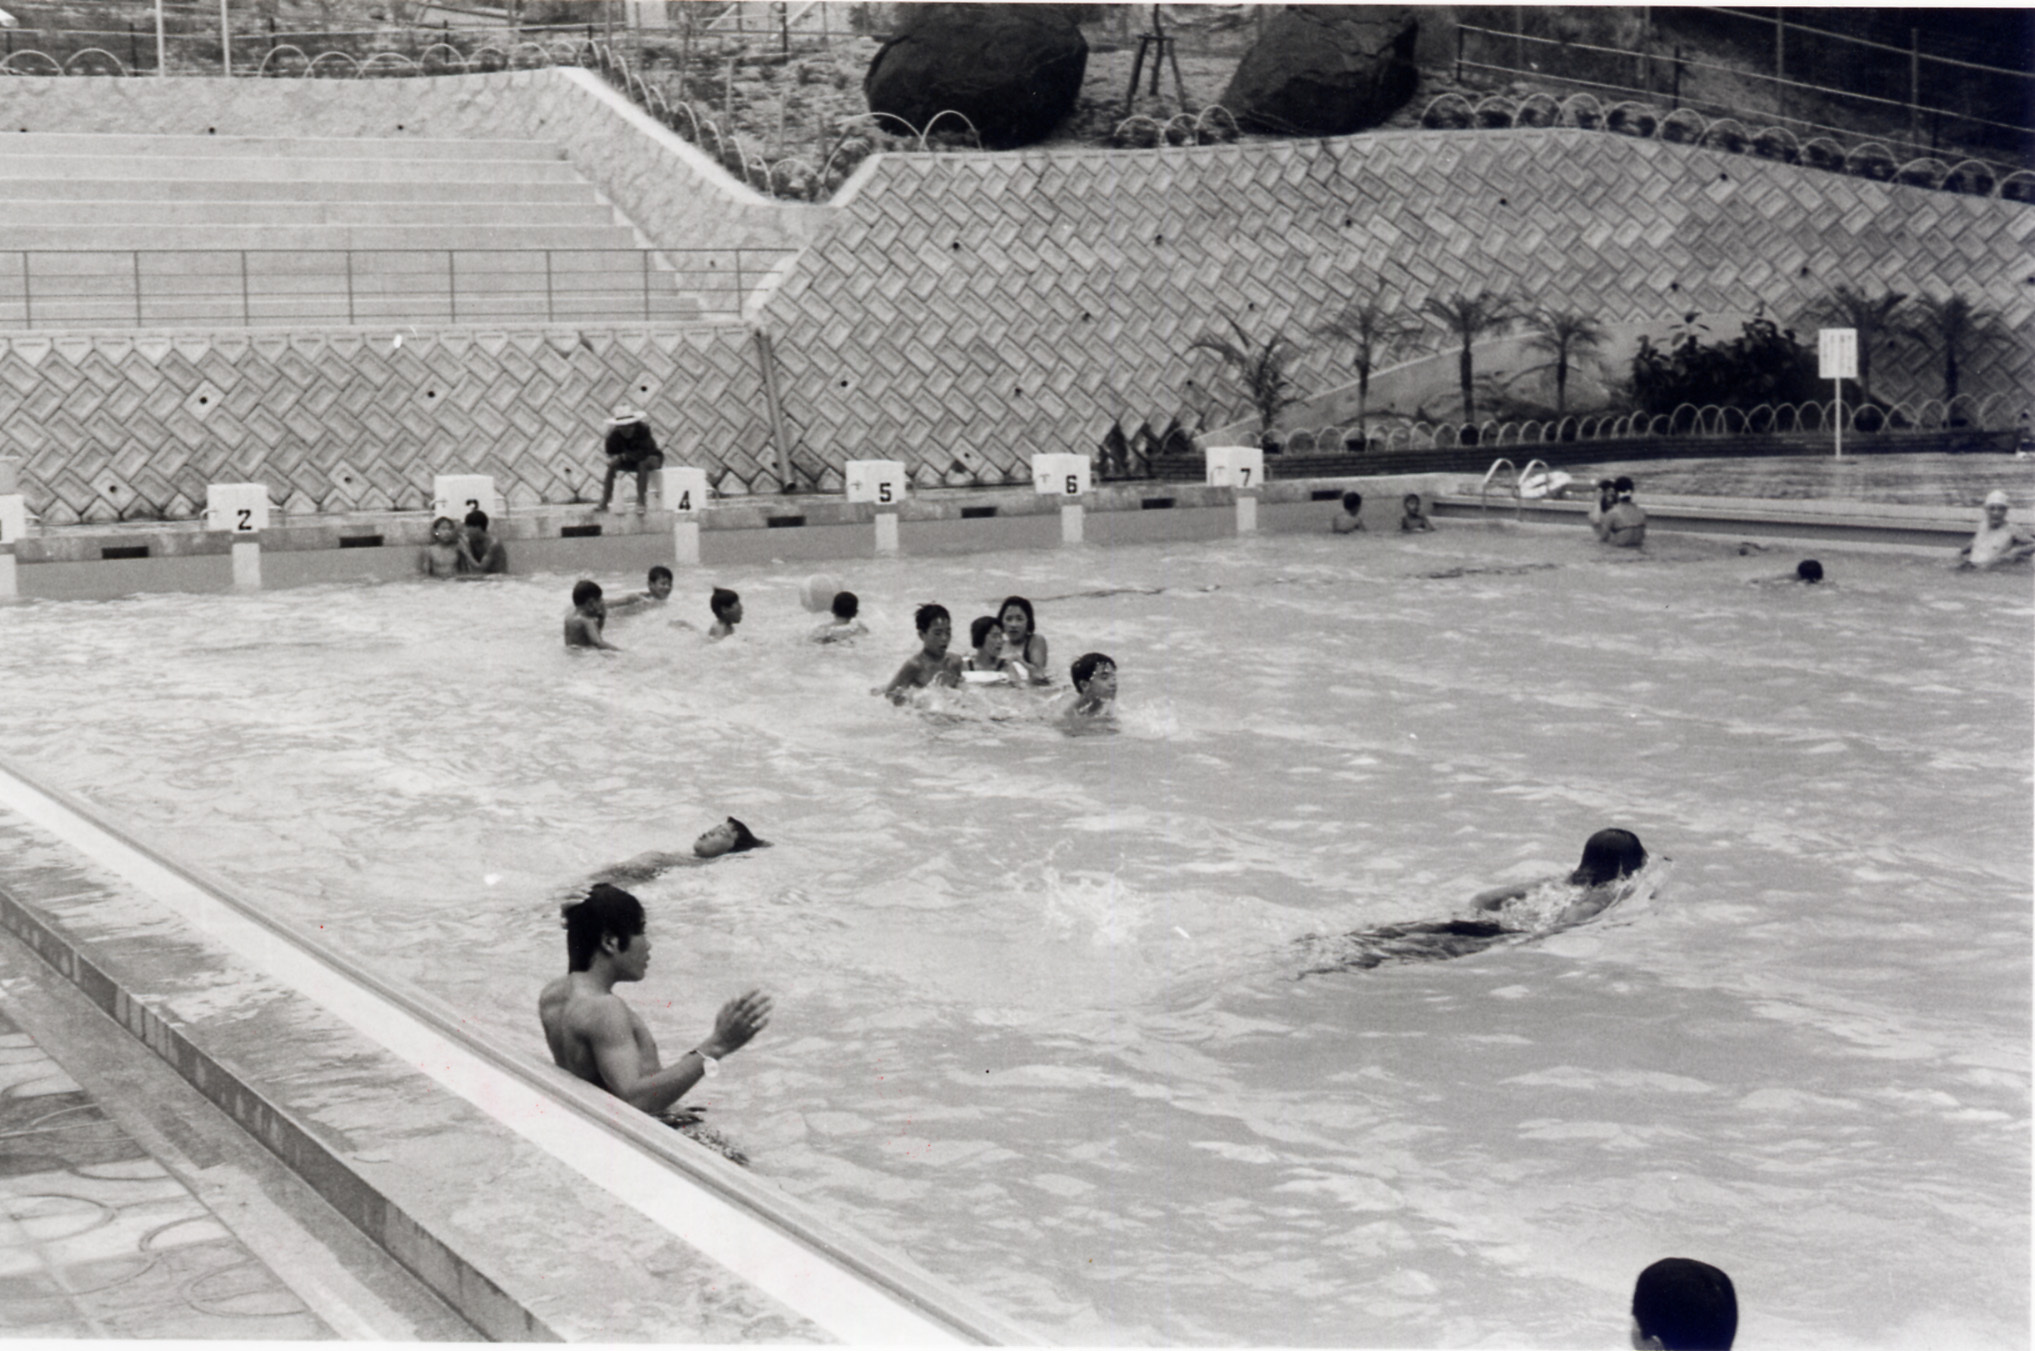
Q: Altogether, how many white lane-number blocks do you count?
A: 7